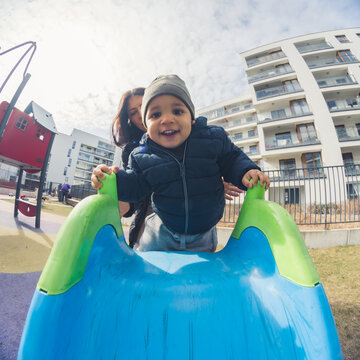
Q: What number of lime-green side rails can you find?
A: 2